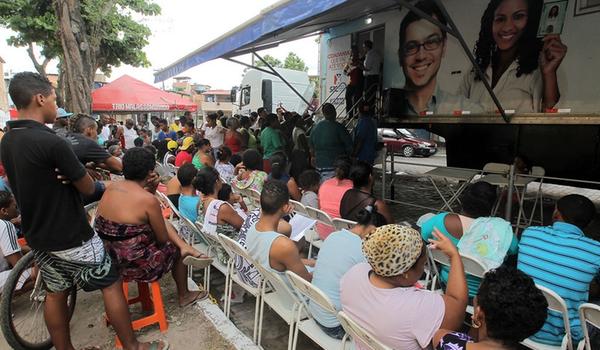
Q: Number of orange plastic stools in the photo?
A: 1